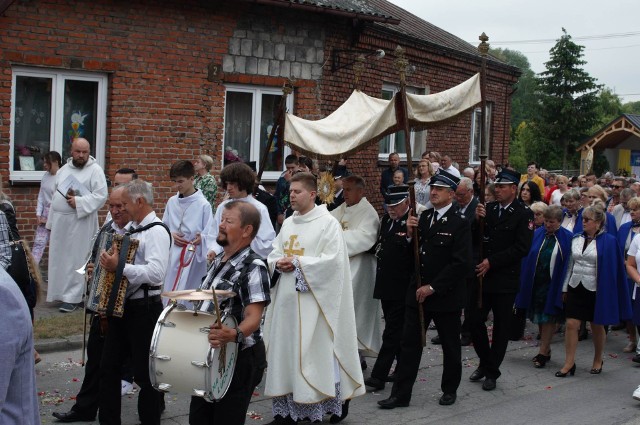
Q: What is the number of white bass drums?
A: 1